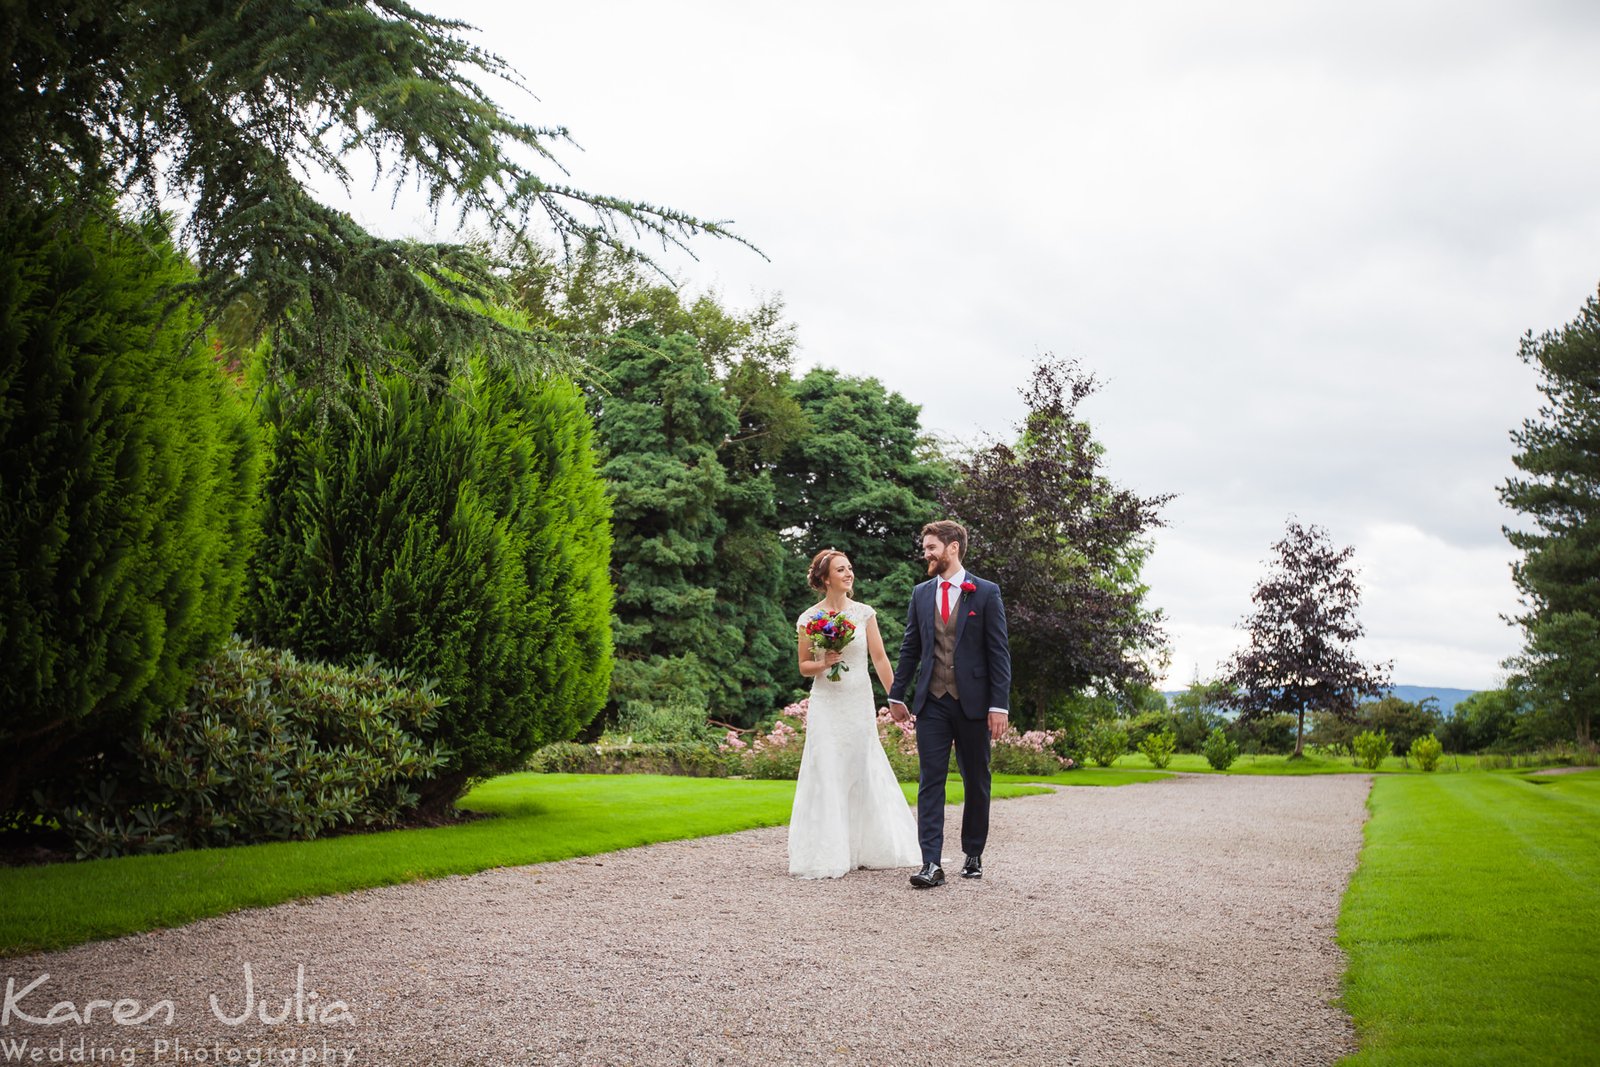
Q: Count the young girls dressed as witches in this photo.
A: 0